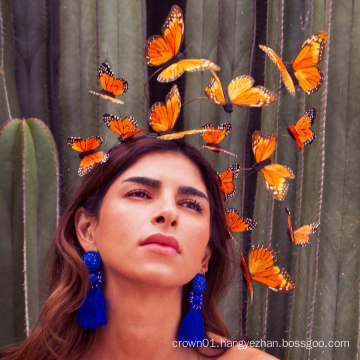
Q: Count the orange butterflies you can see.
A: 14